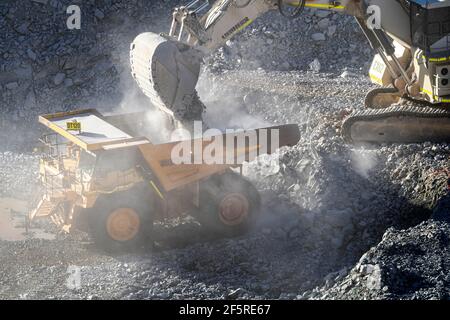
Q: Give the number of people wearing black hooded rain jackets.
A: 0